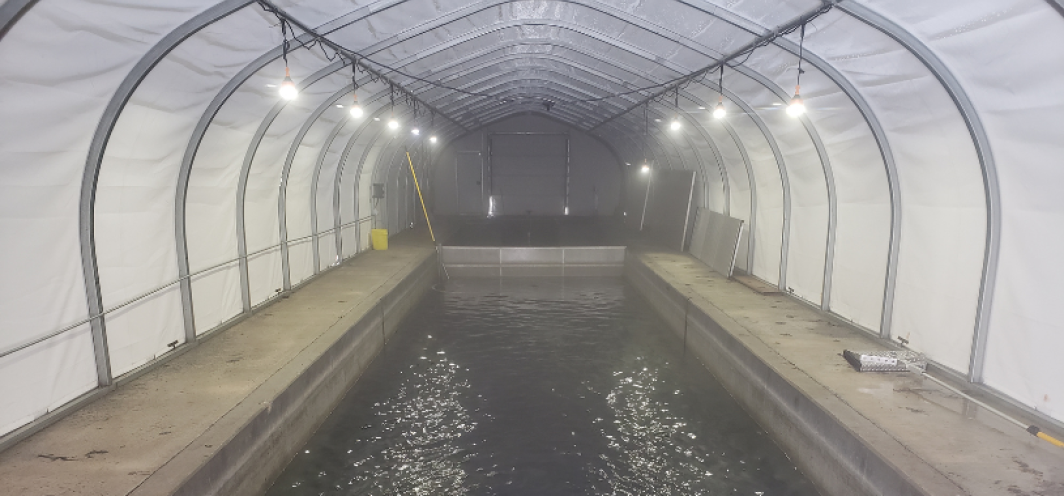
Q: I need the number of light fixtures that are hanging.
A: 9